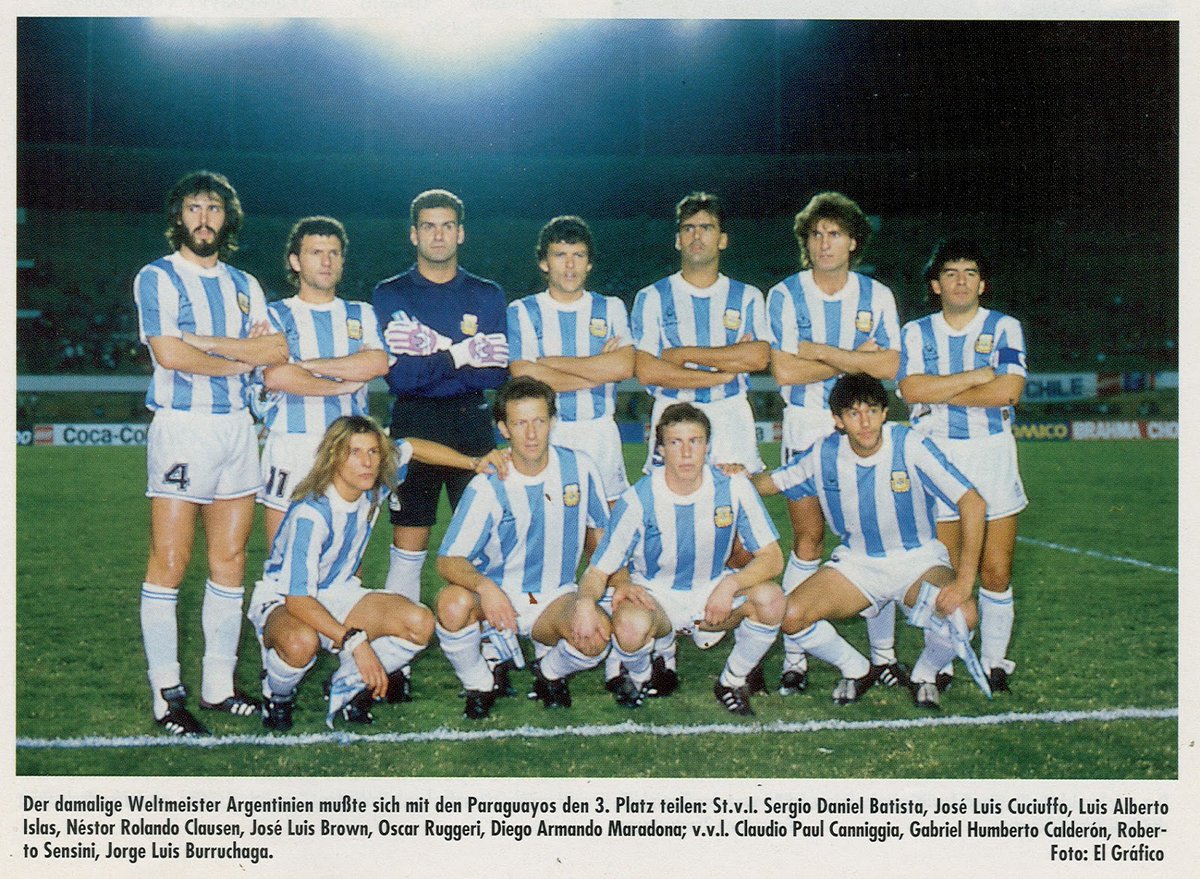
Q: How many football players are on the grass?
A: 11